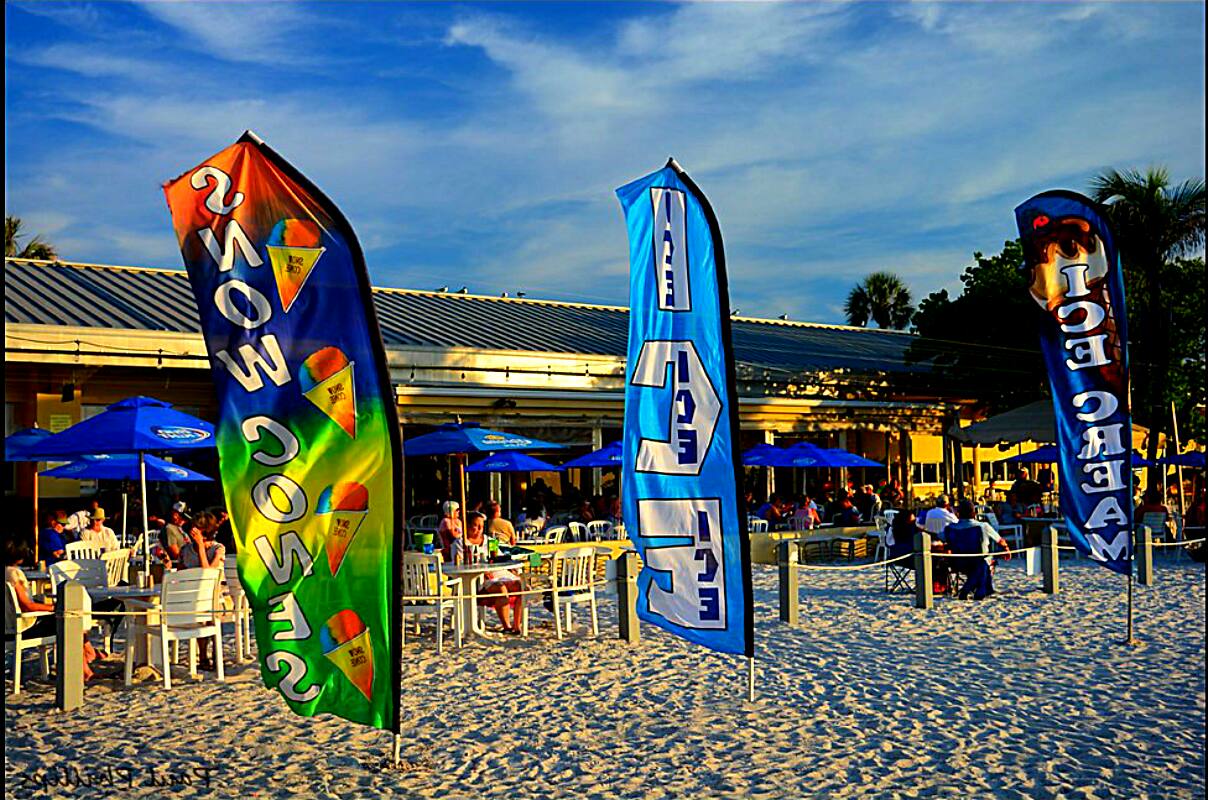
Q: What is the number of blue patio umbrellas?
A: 11